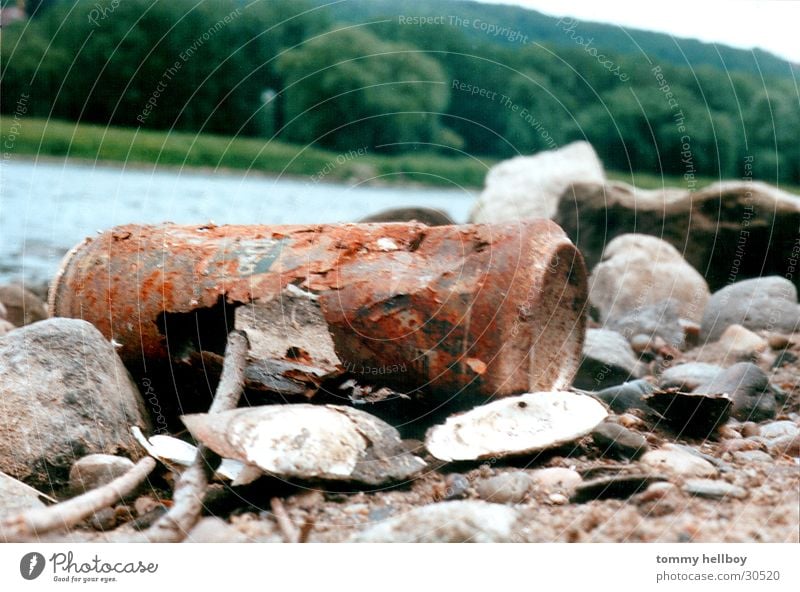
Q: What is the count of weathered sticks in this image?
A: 2